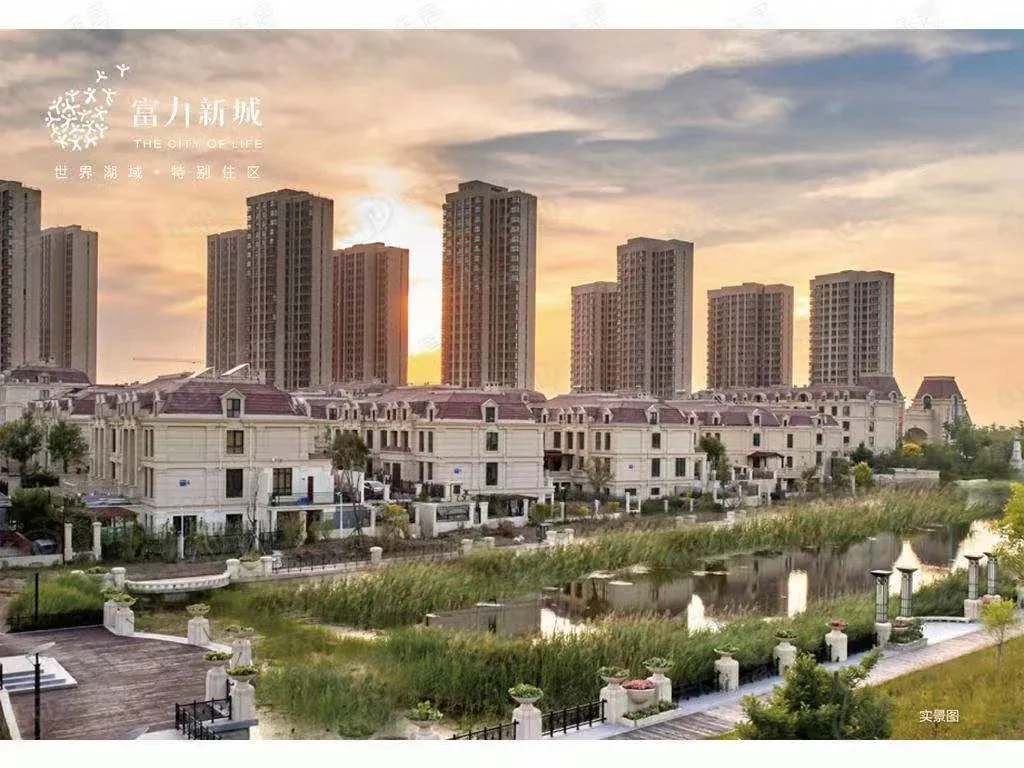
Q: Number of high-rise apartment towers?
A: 10